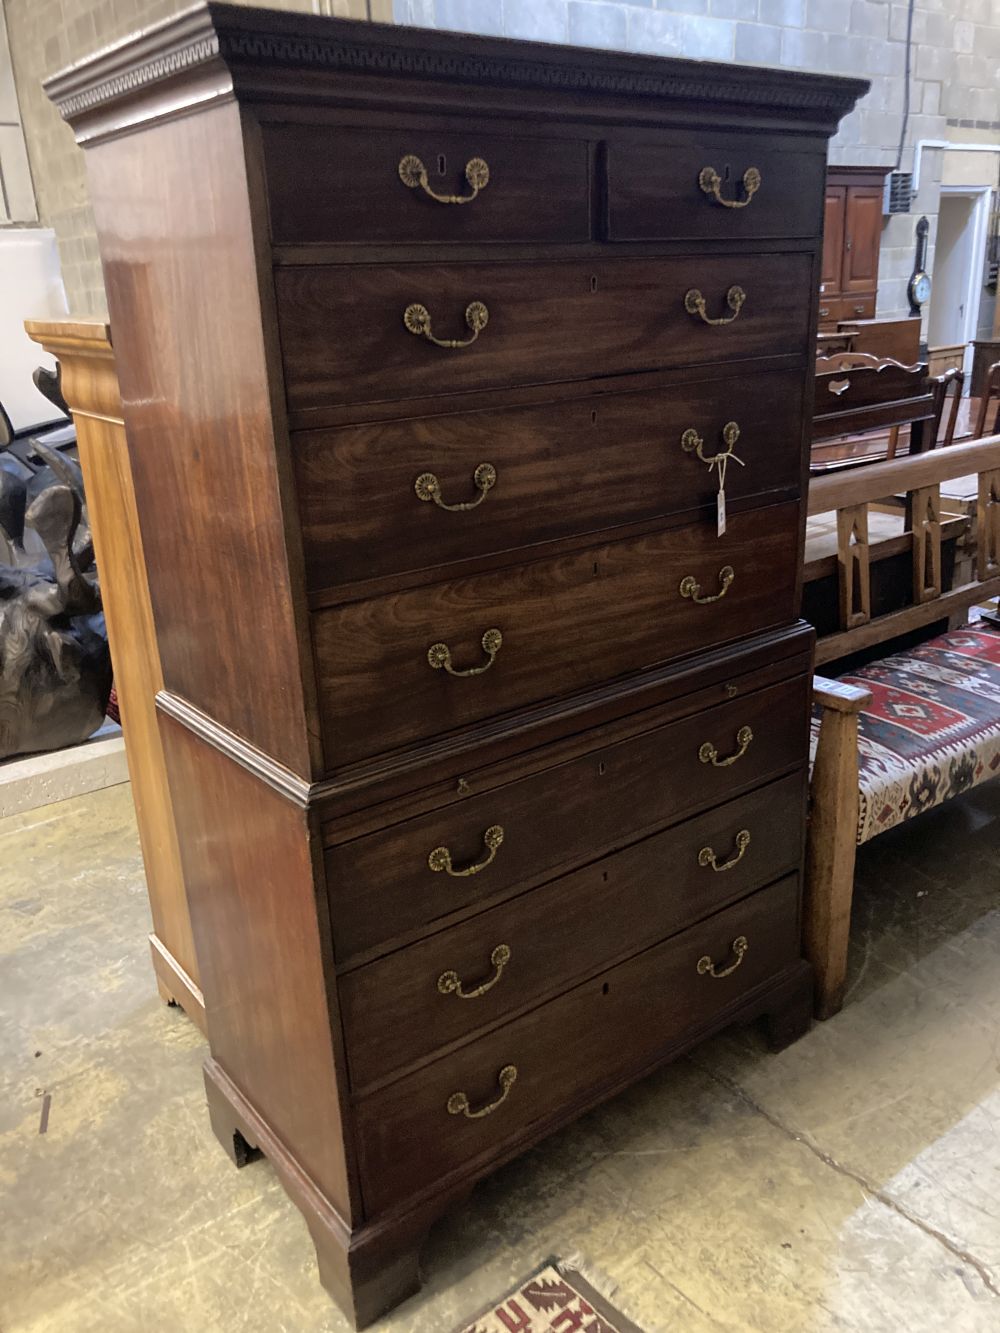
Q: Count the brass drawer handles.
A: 14